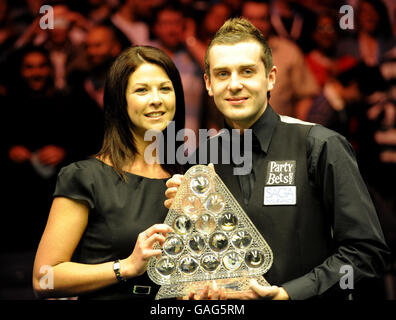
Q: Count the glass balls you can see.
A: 15